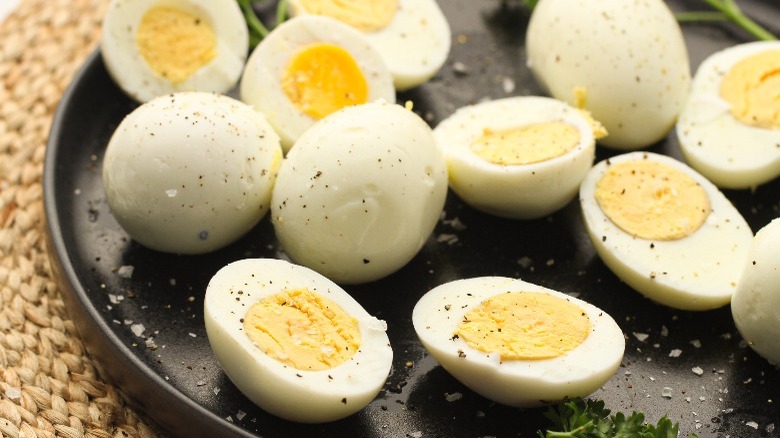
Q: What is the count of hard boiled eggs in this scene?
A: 12